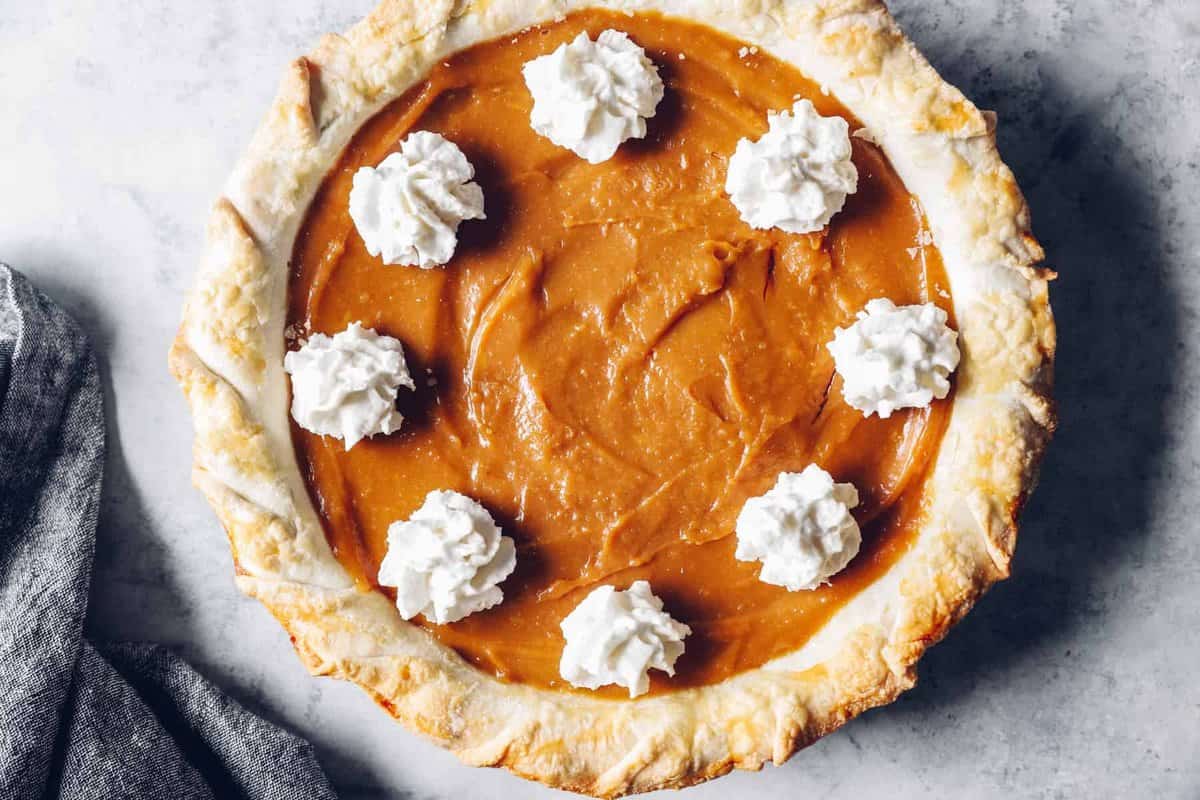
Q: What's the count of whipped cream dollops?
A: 8